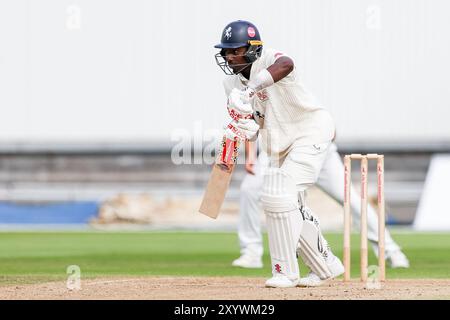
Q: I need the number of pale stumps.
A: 3